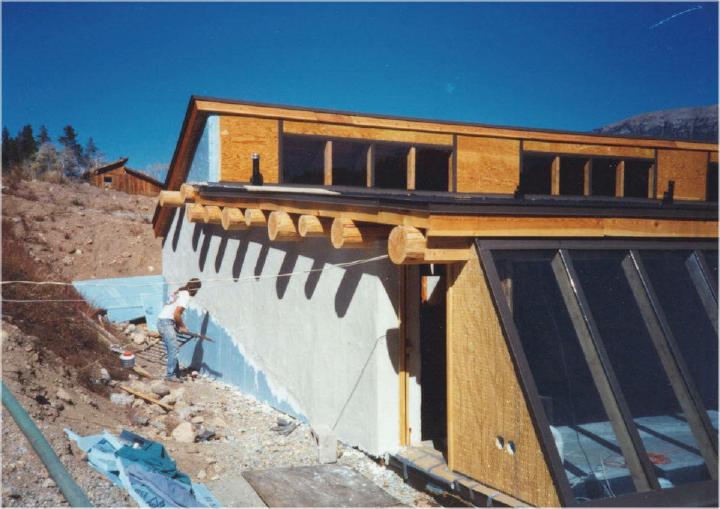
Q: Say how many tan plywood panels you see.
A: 4